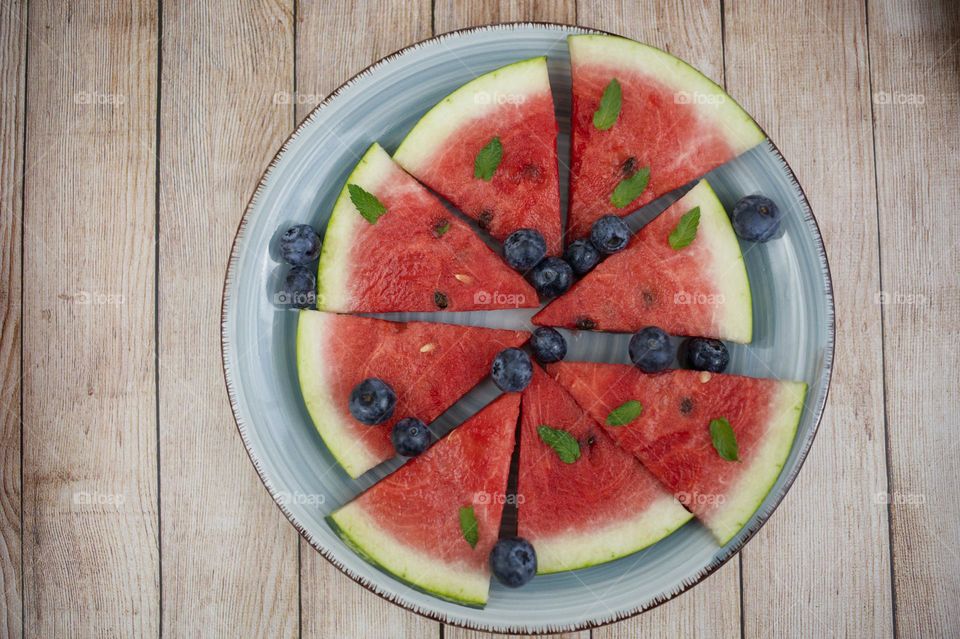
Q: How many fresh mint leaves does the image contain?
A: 9